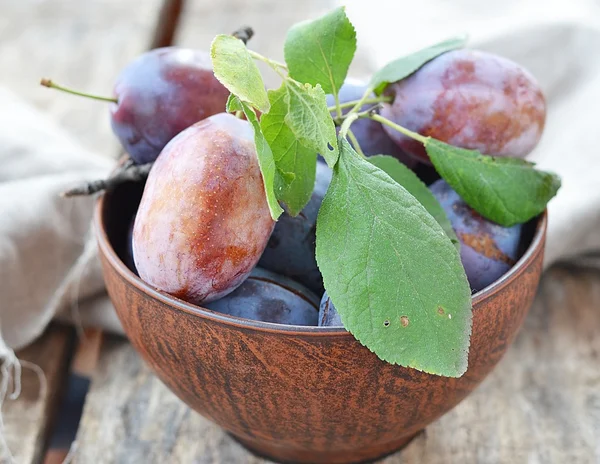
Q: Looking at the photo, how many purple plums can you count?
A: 8